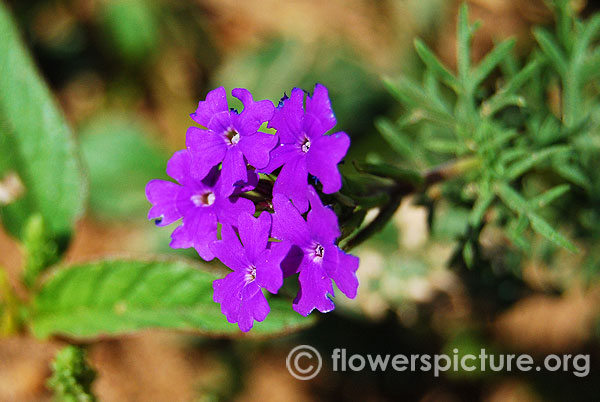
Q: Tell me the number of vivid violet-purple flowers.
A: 5